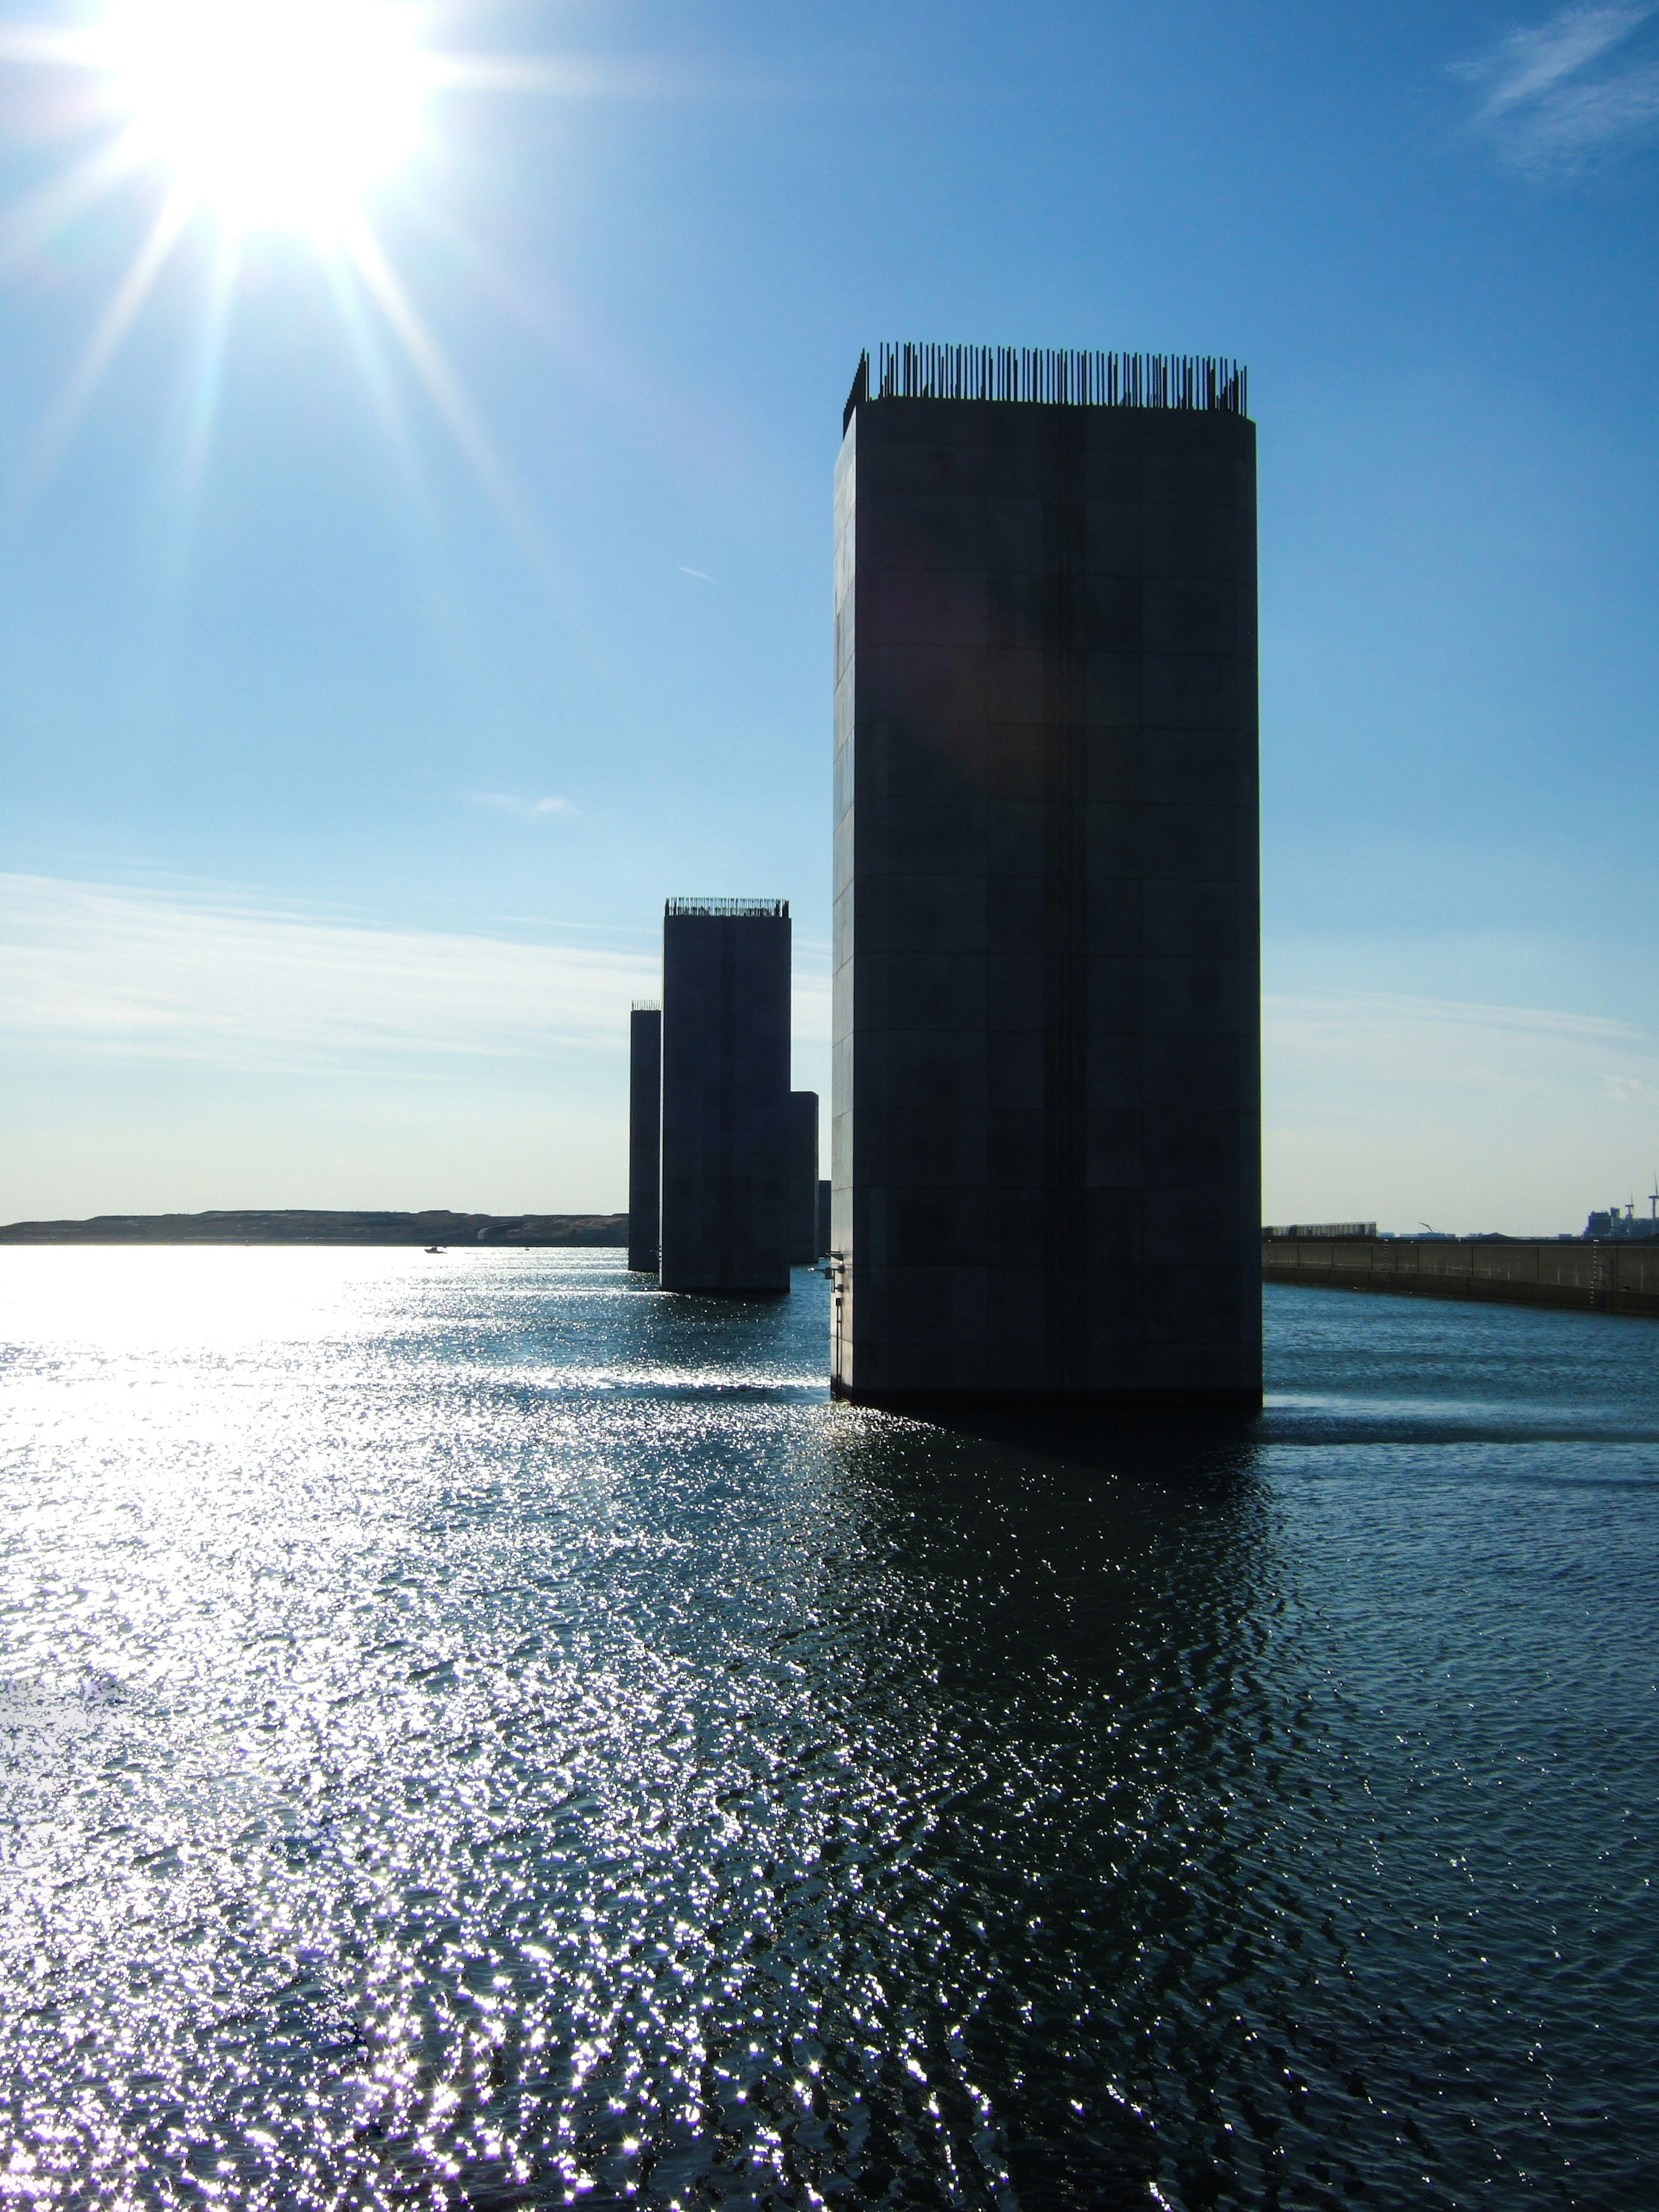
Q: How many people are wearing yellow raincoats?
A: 0